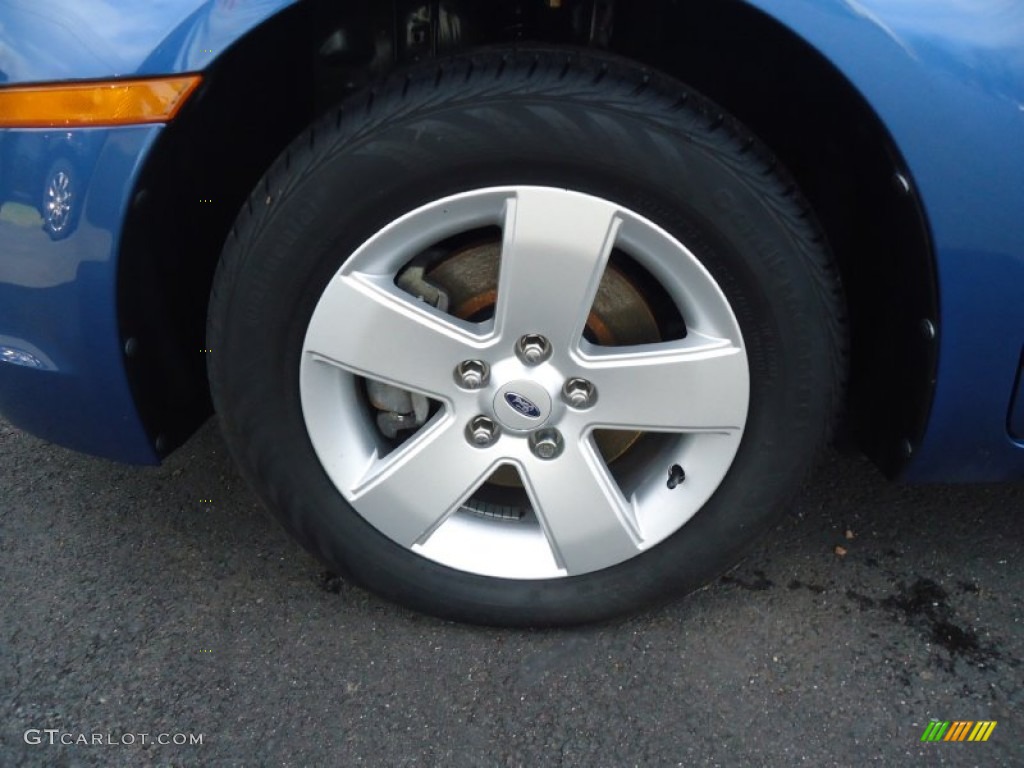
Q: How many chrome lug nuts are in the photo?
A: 5